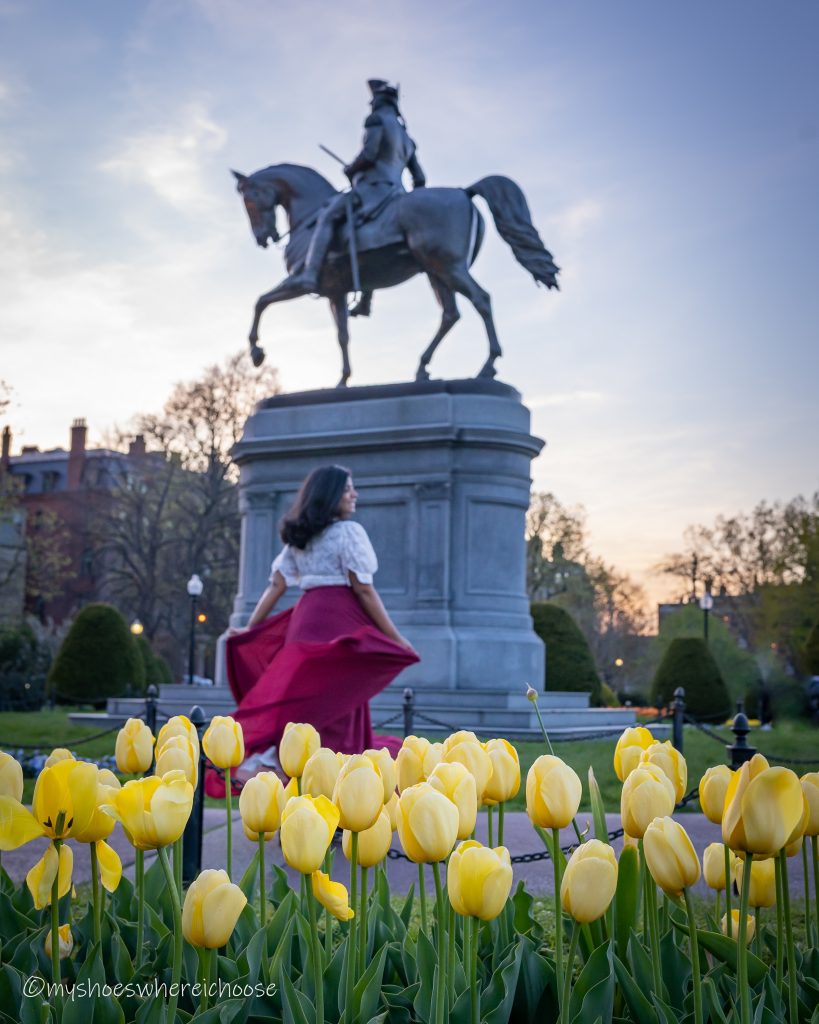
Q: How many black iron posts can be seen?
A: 5